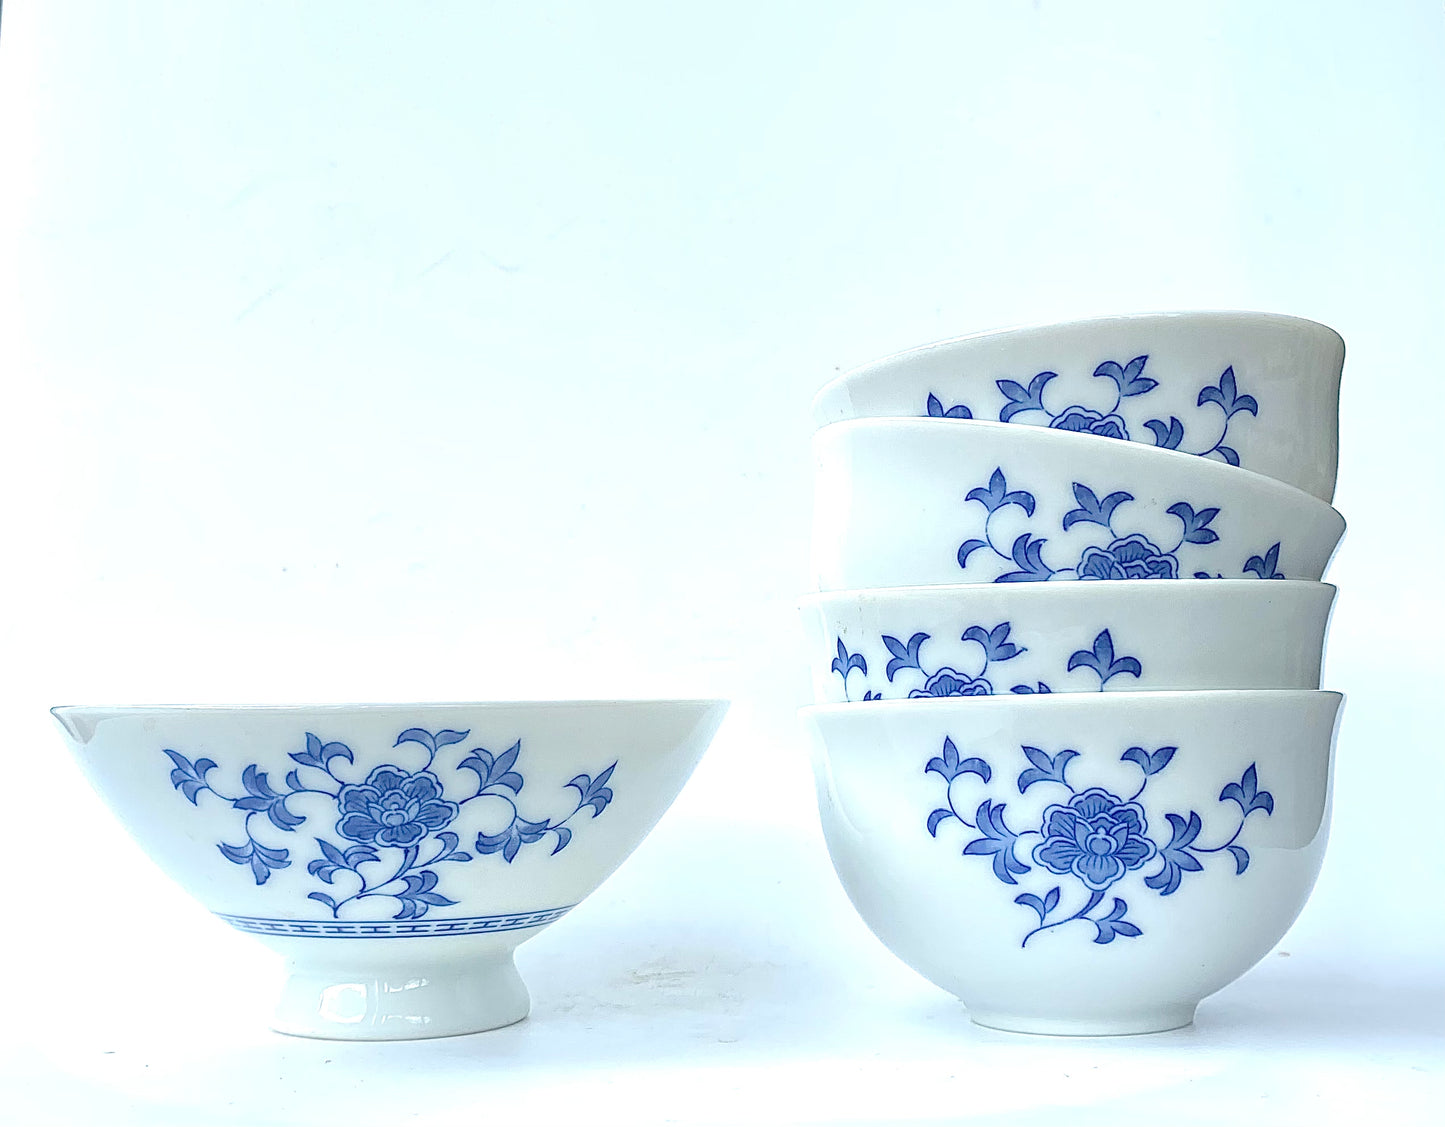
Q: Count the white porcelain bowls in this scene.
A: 5